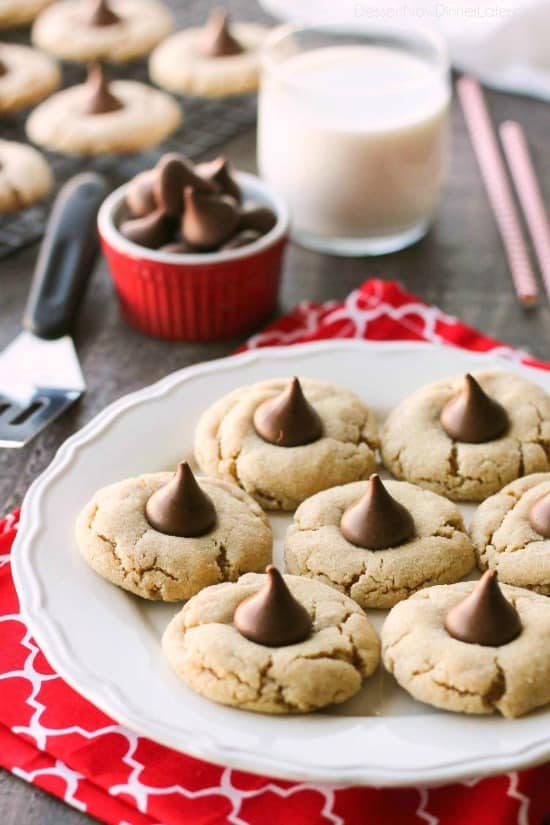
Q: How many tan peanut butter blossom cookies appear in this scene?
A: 13